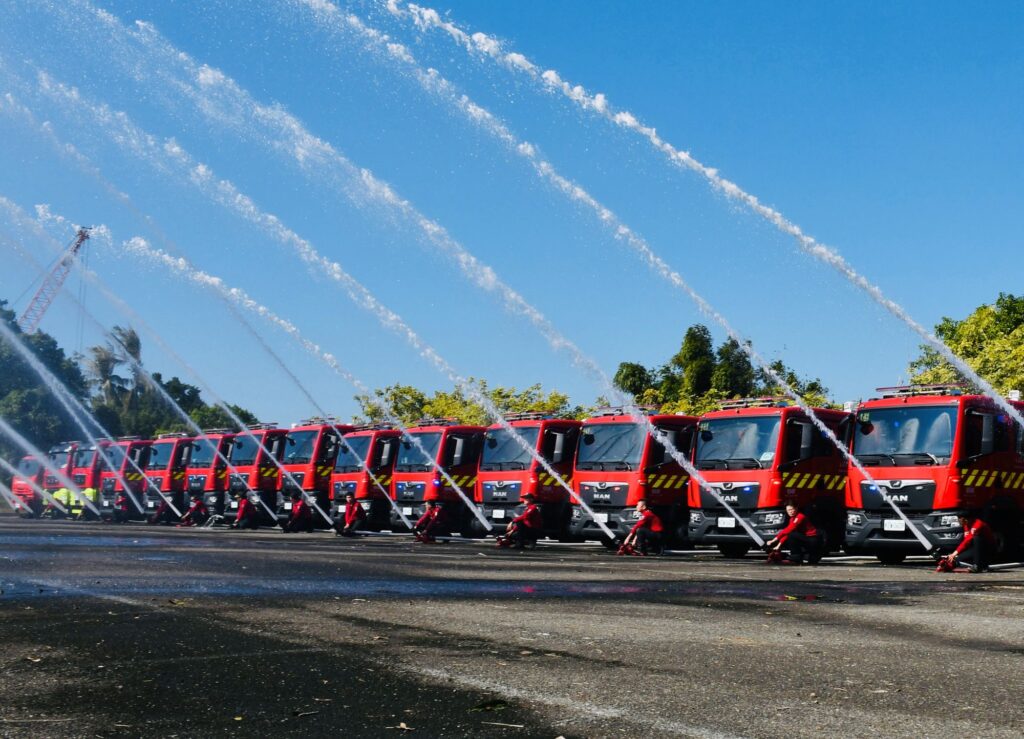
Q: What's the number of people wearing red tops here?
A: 11